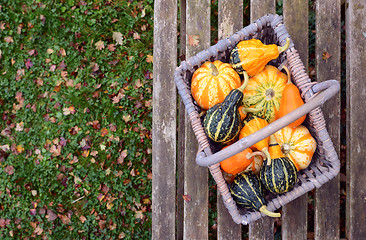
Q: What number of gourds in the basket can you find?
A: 12